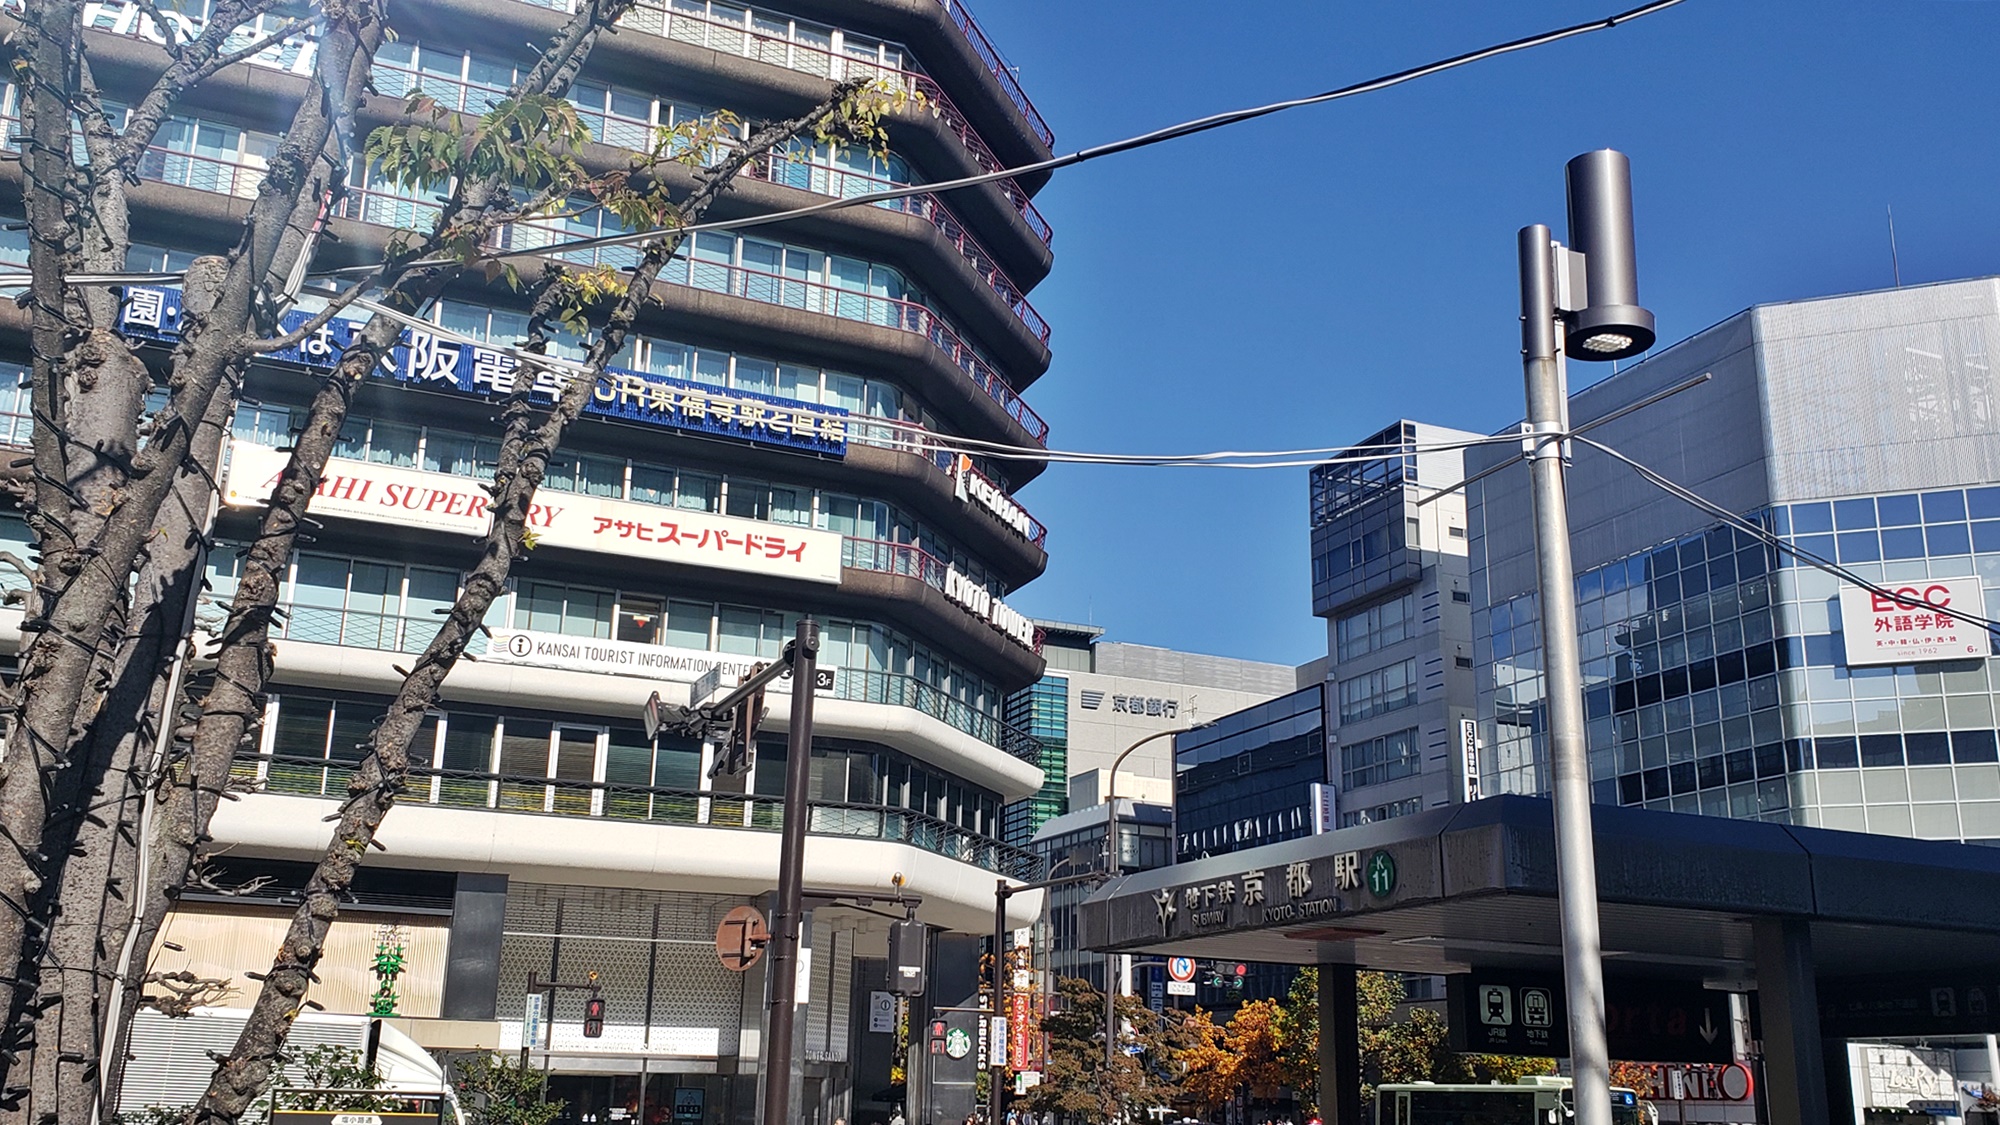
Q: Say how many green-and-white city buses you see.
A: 1